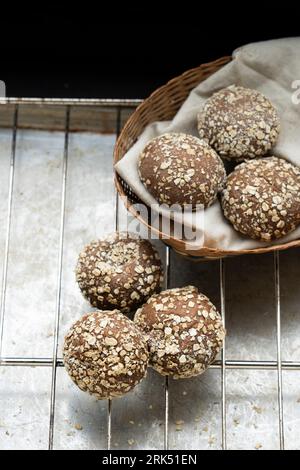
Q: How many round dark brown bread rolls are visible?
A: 6